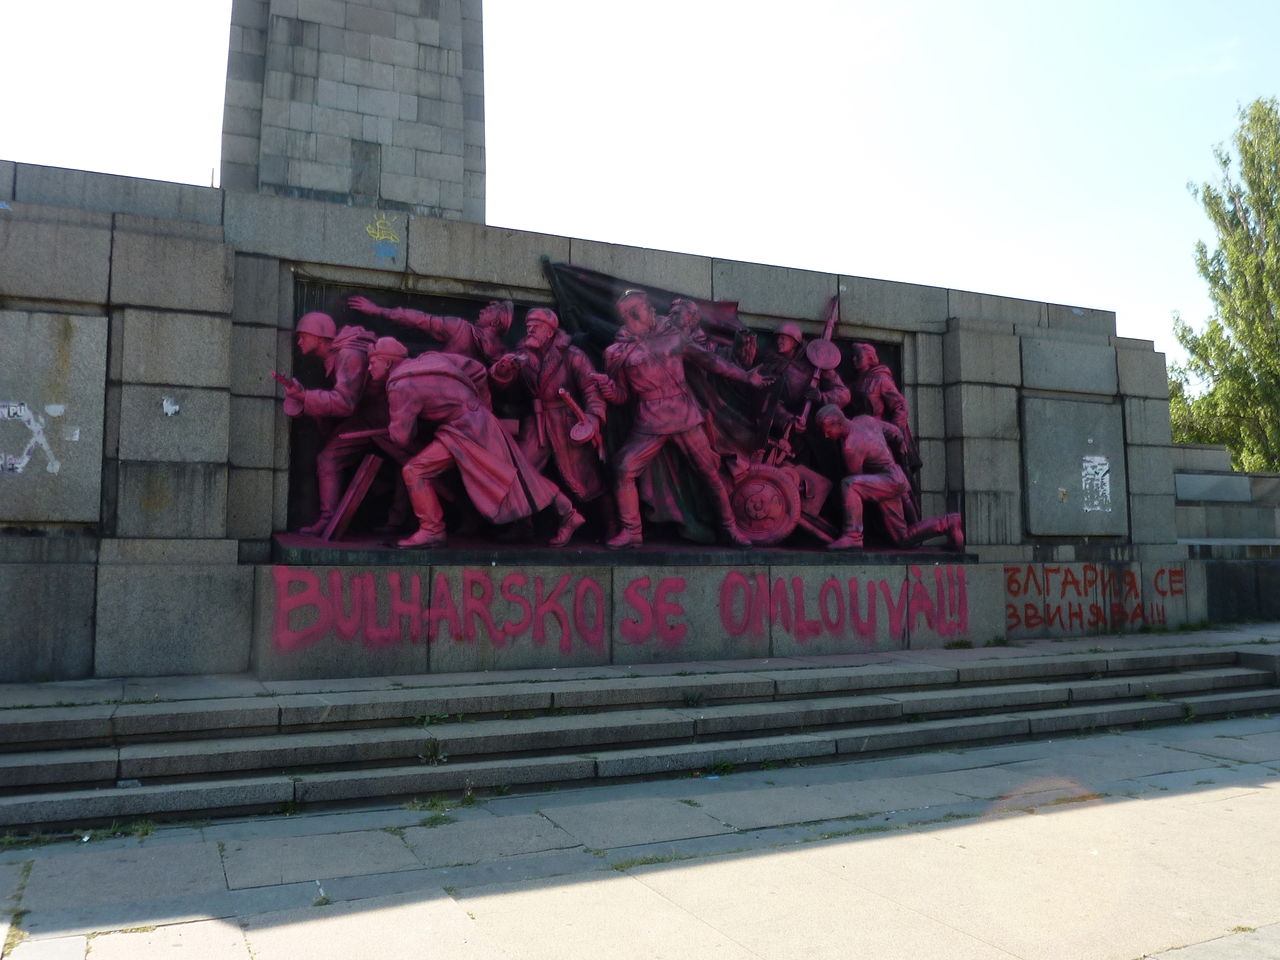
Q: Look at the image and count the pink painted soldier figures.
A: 9